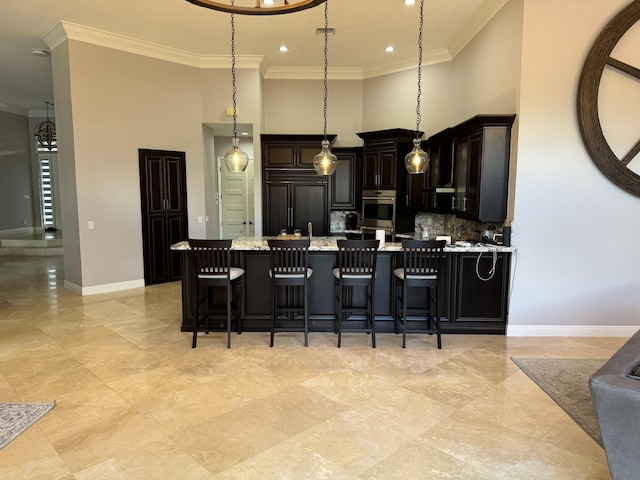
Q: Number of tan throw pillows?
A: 0